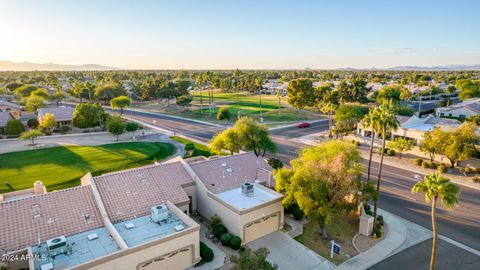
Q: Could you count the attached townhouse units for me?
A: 3